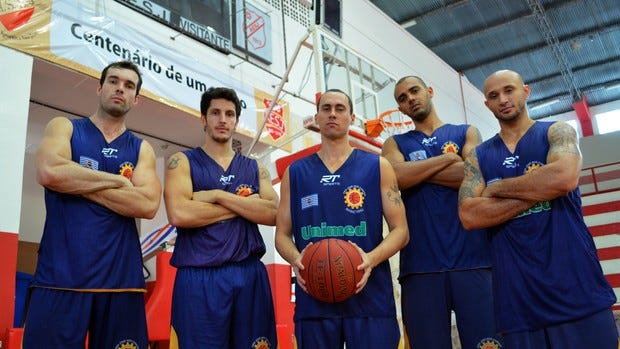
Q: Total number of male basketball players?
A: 5